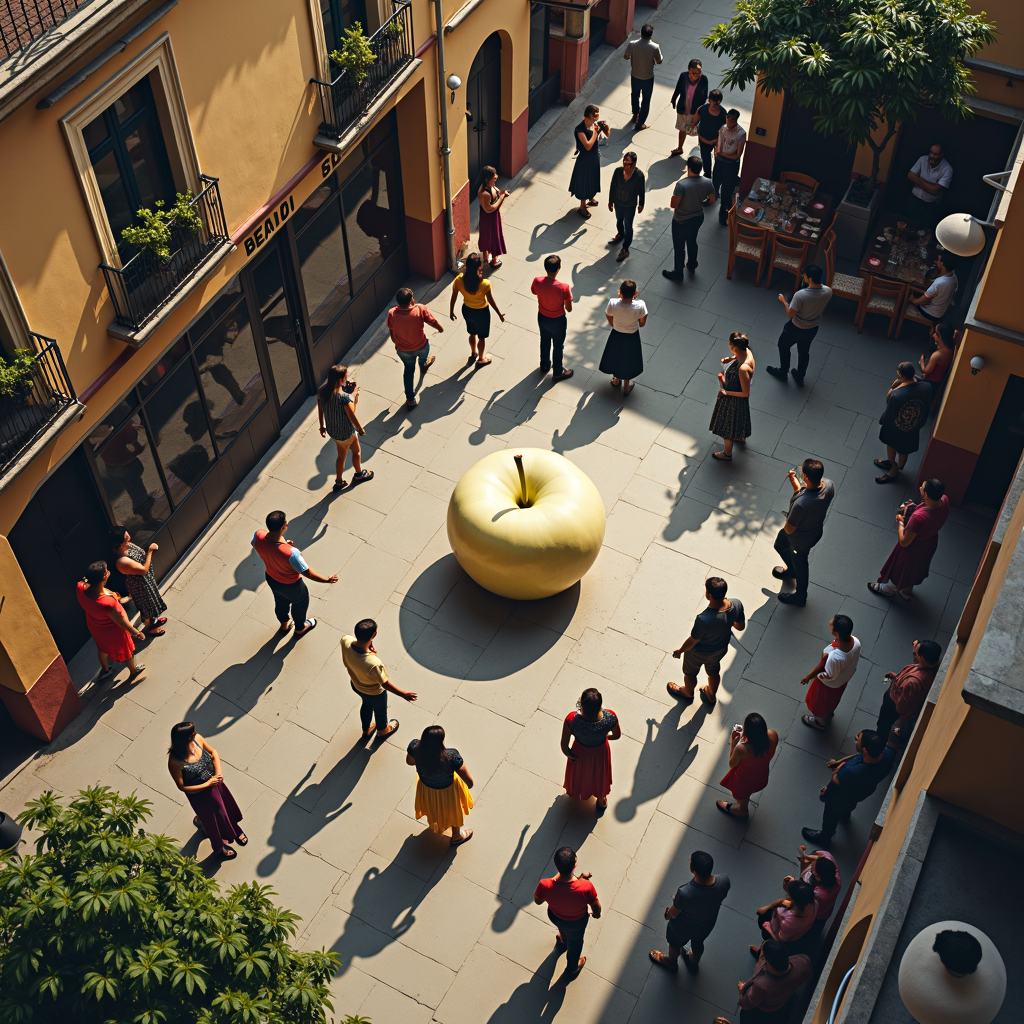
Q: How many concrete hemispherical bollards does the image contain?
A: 0